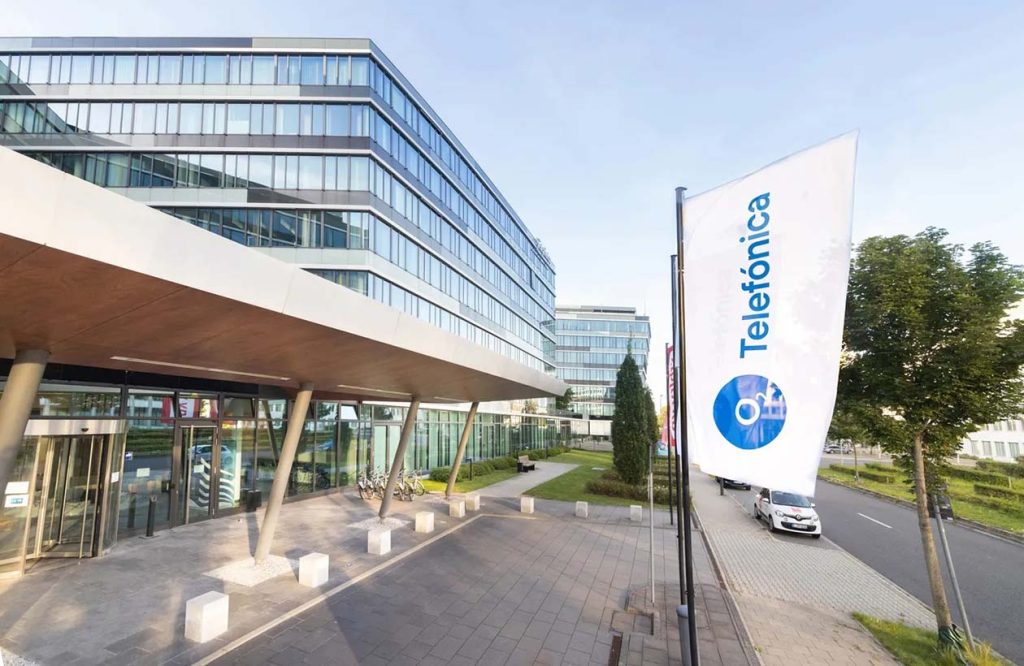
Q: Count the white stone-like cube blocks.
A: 9